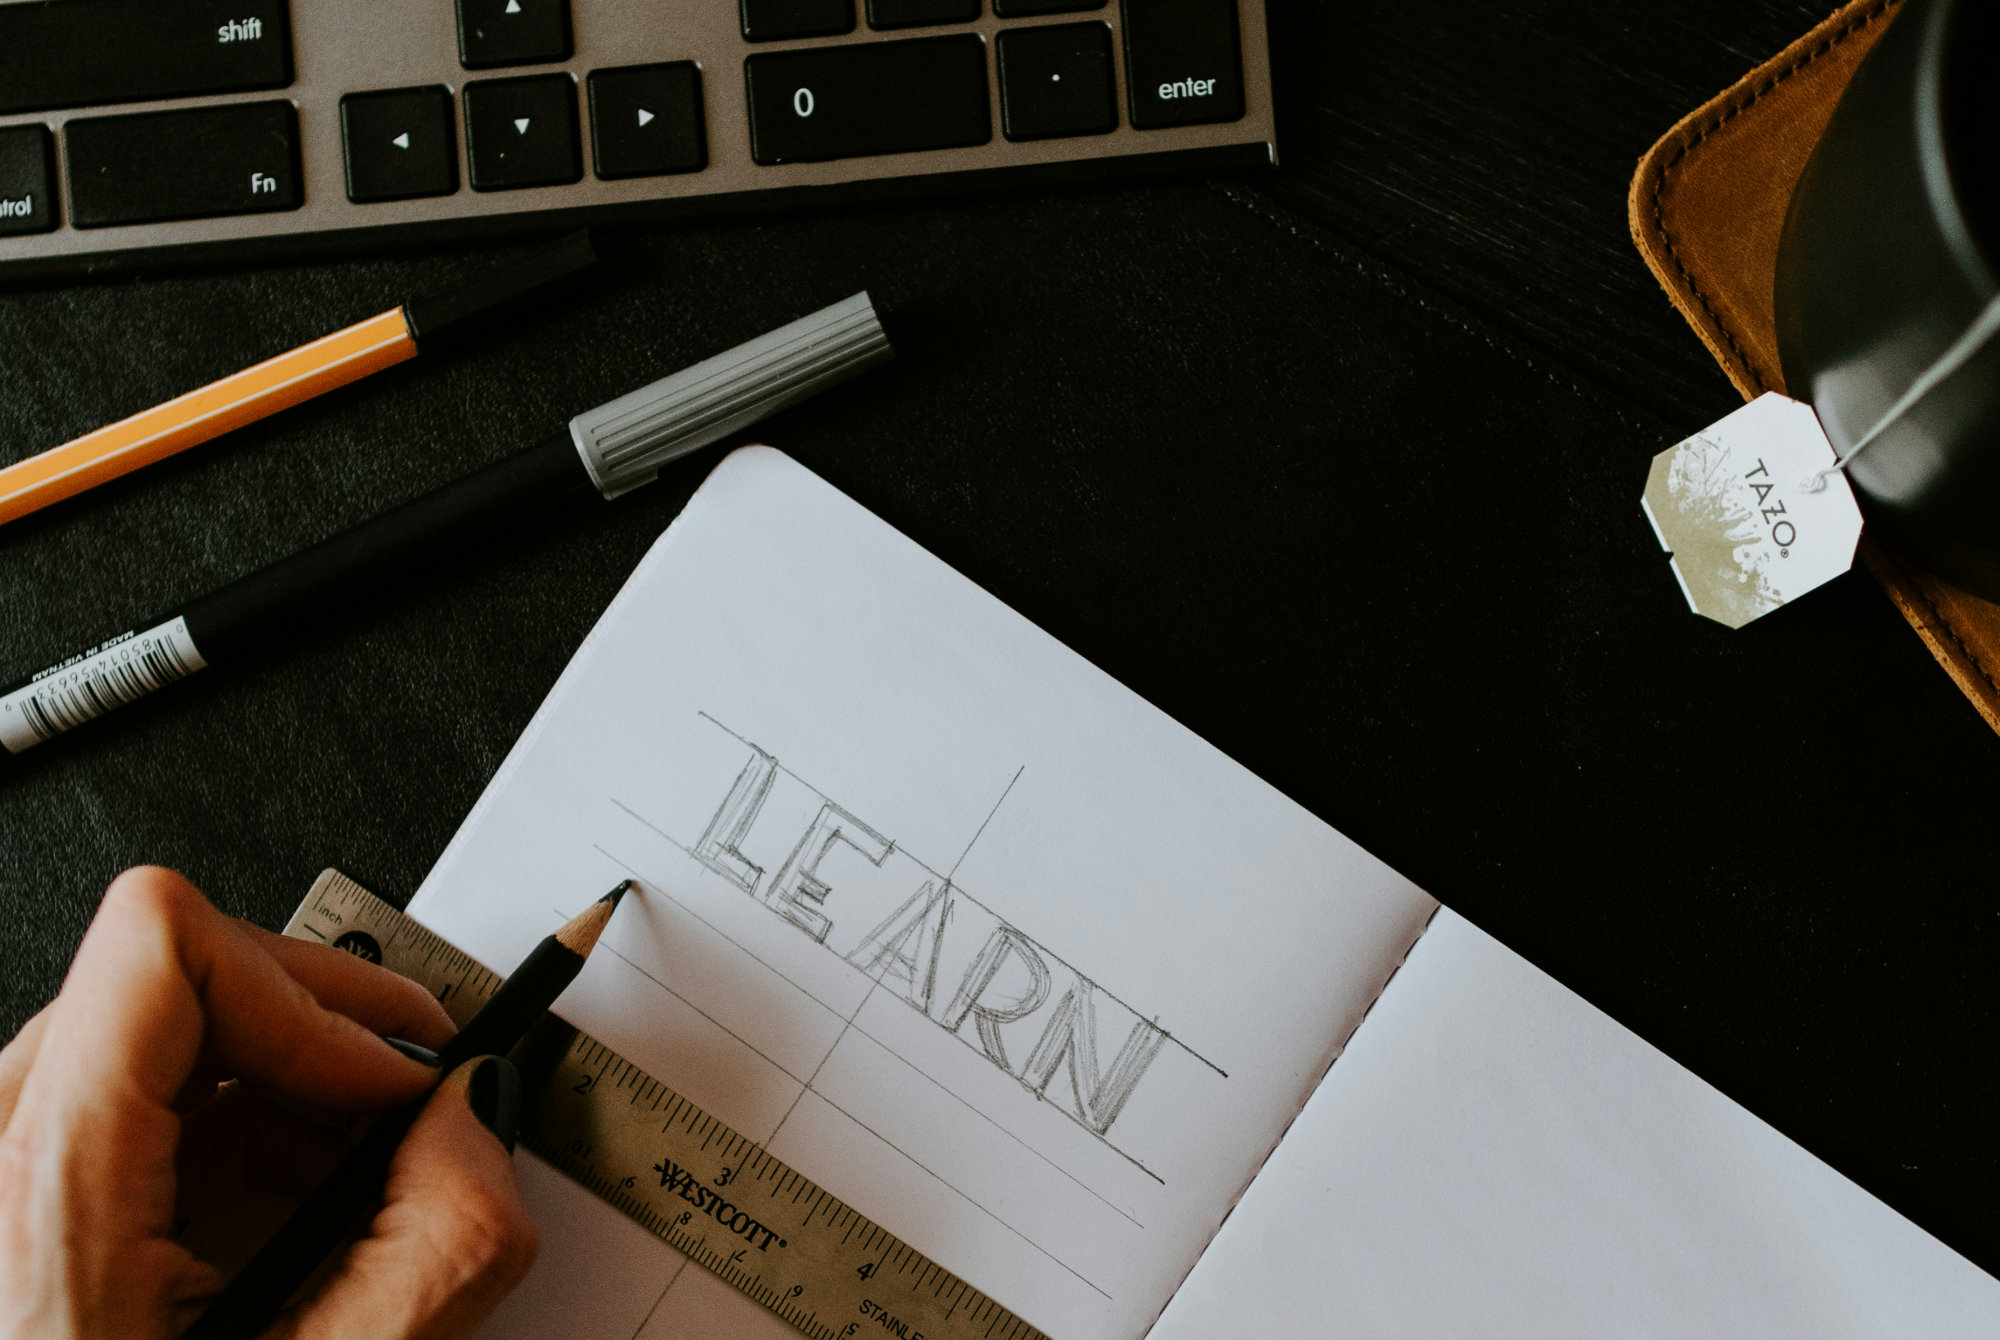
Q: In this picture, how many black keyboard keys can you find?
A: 13